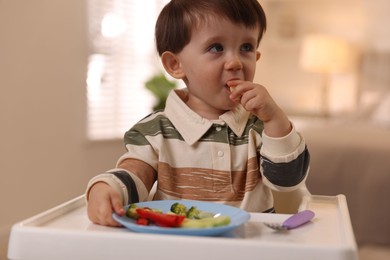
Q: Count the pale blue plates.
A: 1